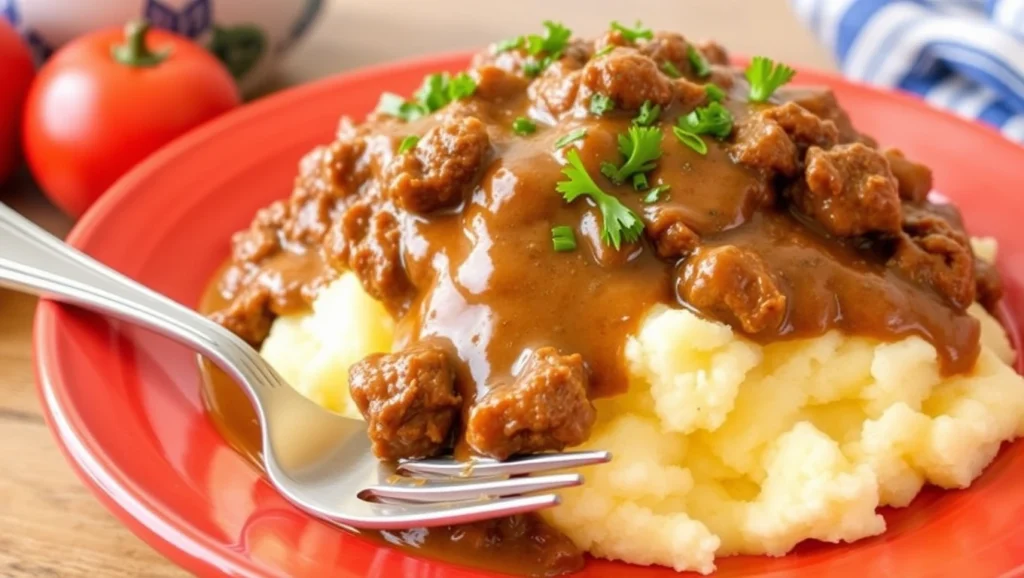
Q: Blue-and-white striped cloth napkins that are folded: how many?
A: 1